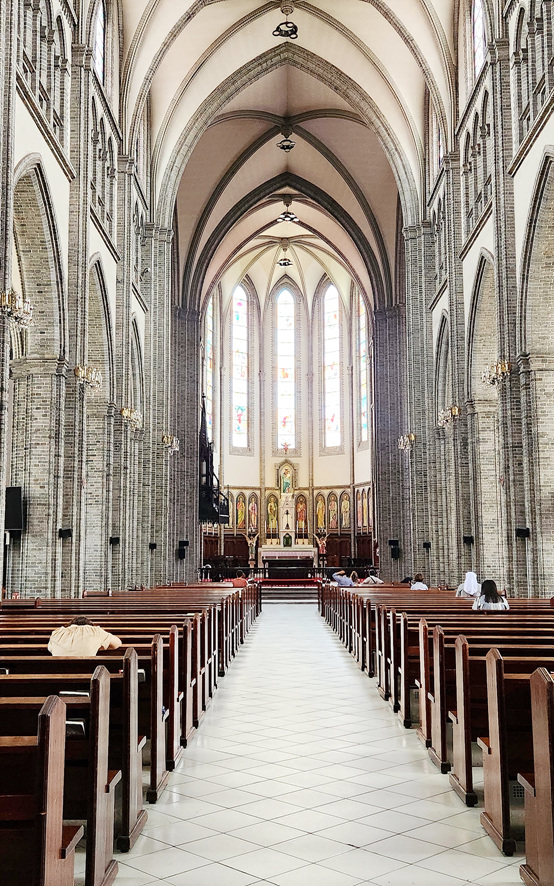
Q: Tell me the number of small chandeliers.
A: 7